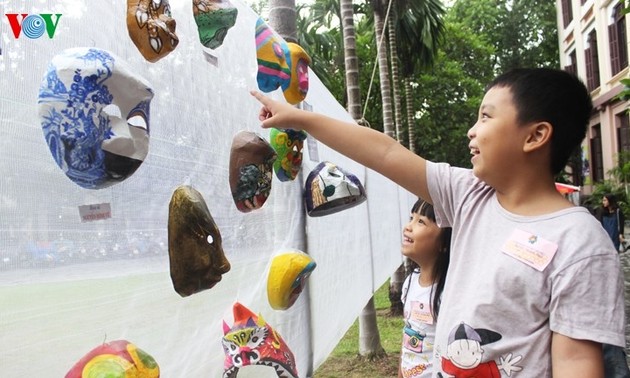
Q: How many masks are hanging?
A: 12